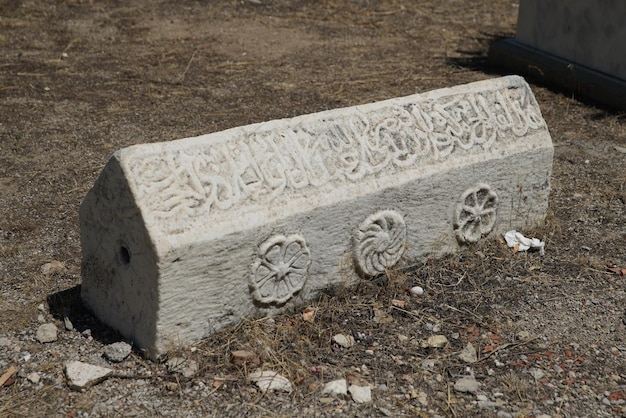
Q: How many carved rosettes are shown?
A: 3